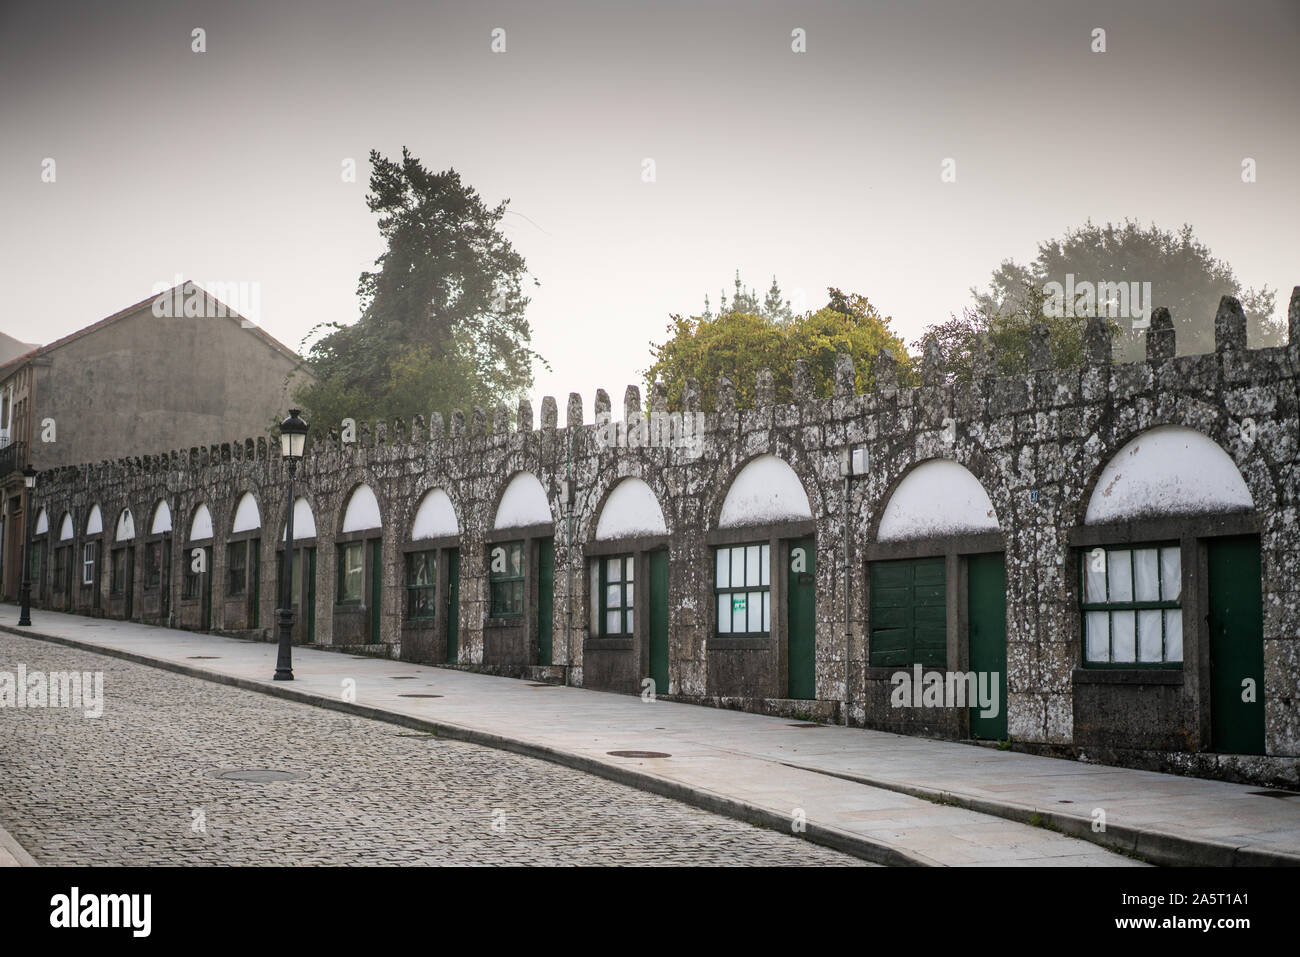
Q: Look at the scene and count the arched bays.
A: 15